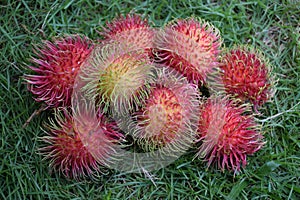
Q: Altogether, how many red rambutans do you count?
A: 7